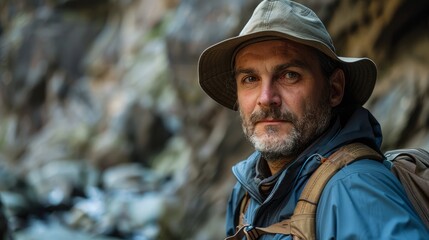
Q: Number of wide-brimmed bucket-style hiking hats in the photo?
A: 1